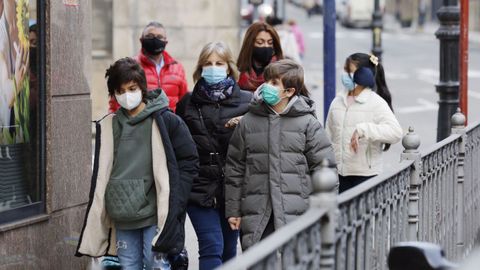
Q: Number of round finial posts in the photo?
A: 3